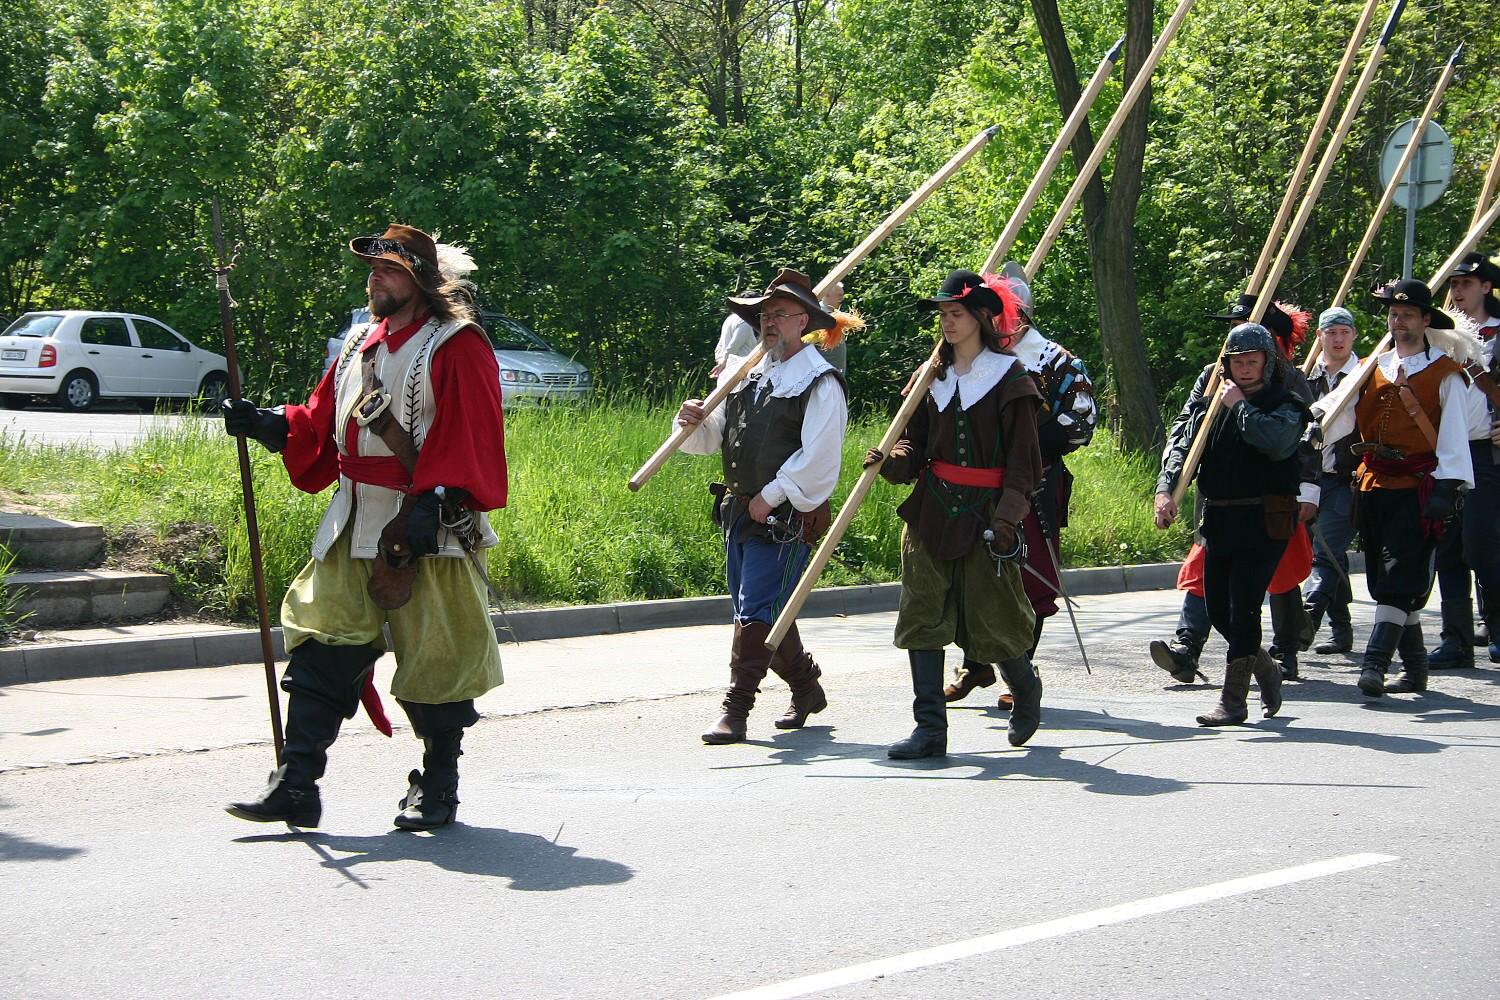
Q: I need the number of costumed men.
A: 9